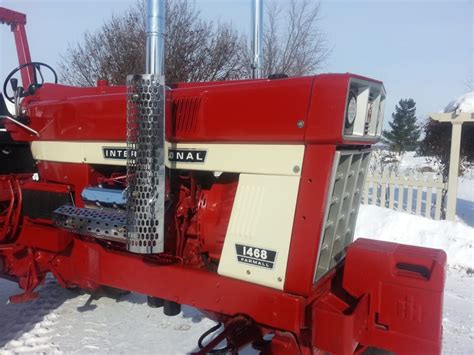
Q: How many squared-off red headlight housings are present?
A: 1